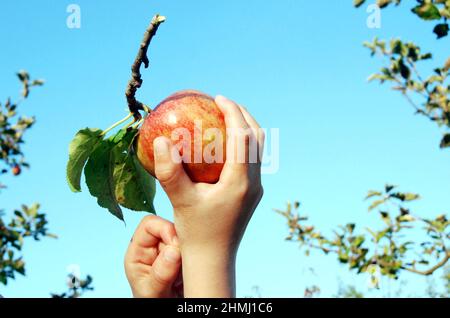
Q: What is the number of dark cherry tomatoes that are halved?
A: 0